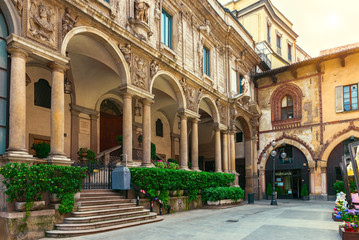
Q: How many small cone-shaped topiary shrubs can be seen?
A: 2